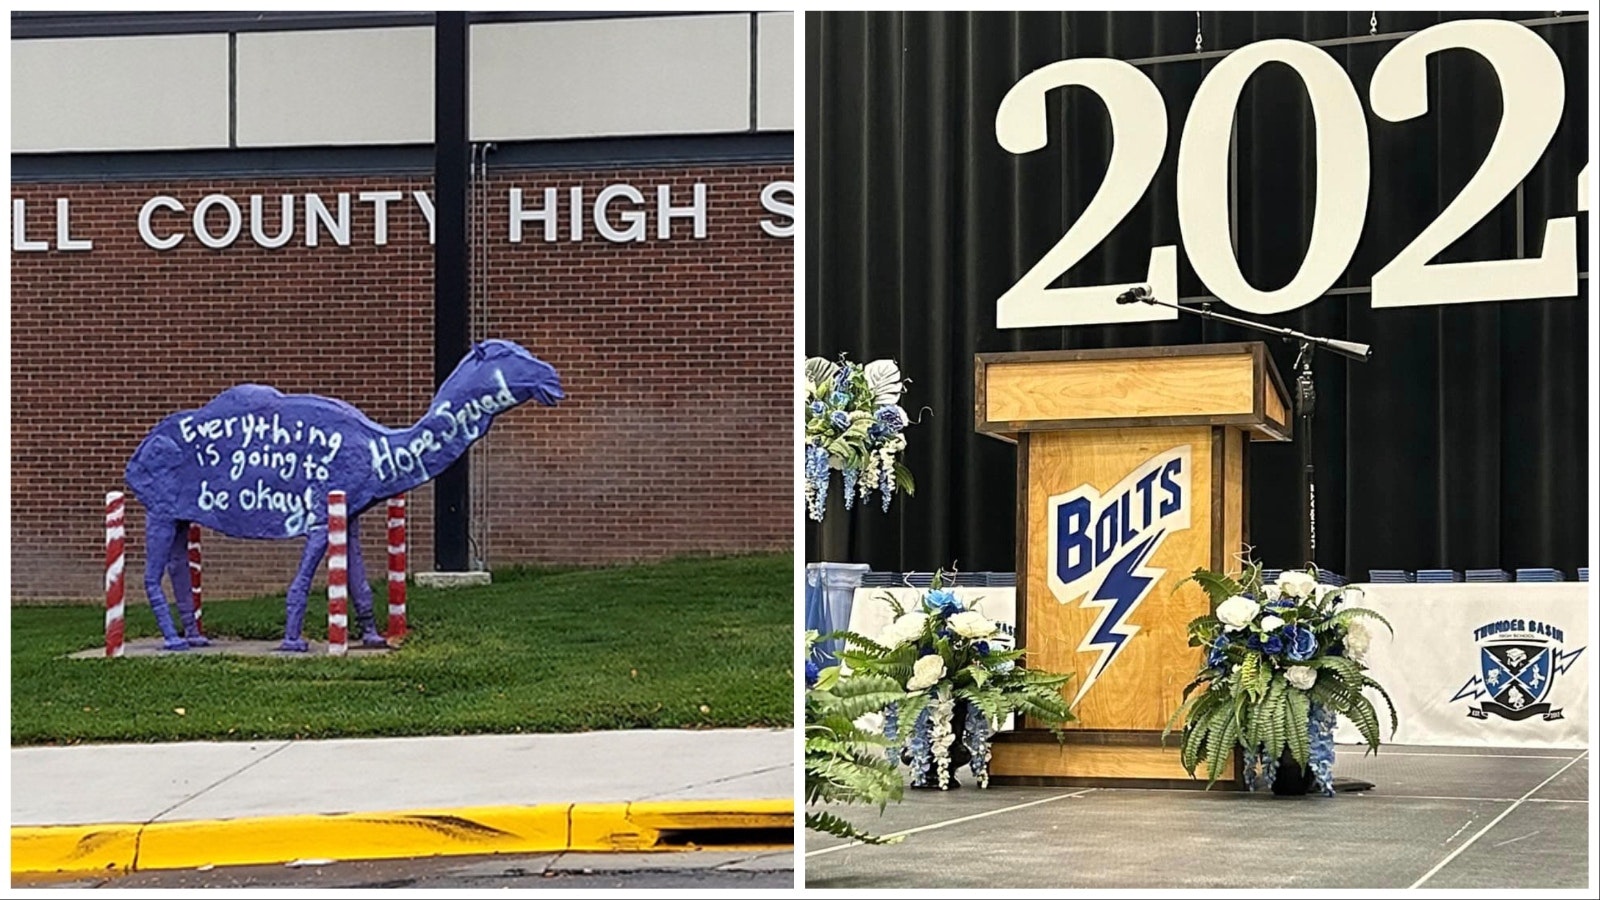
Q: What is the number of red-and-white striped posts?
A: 4